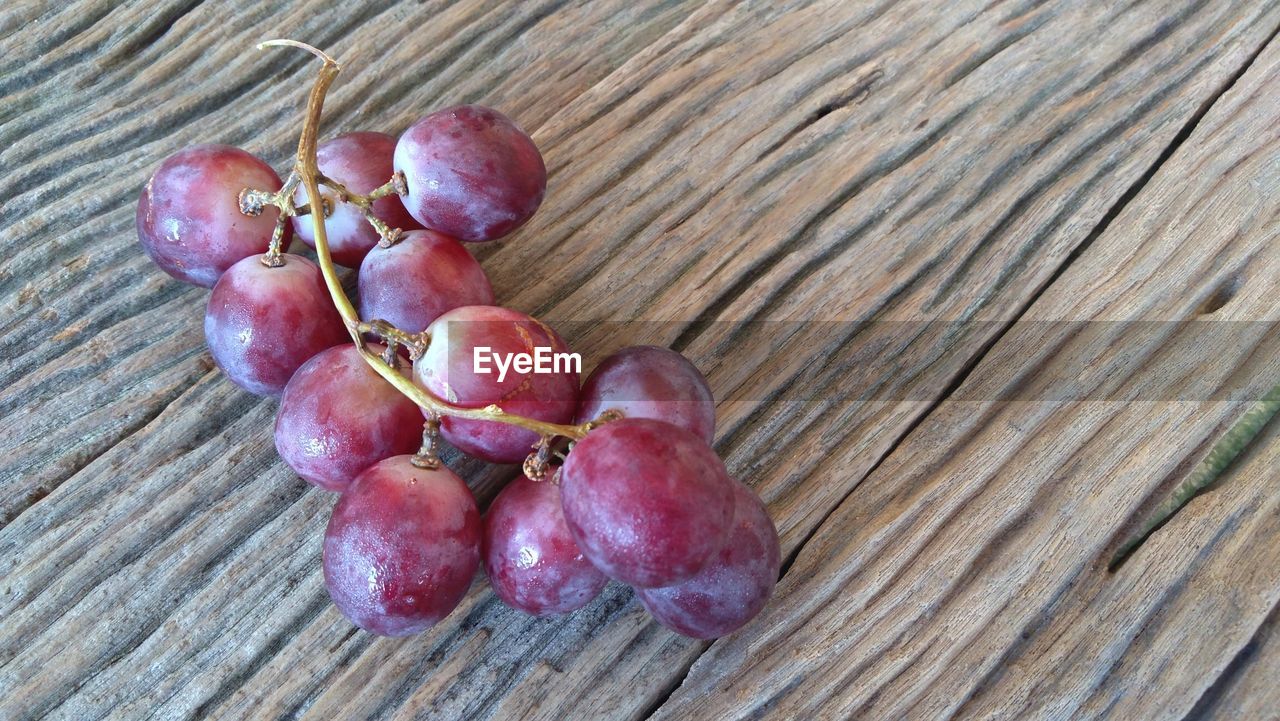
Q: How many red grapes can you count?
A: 12